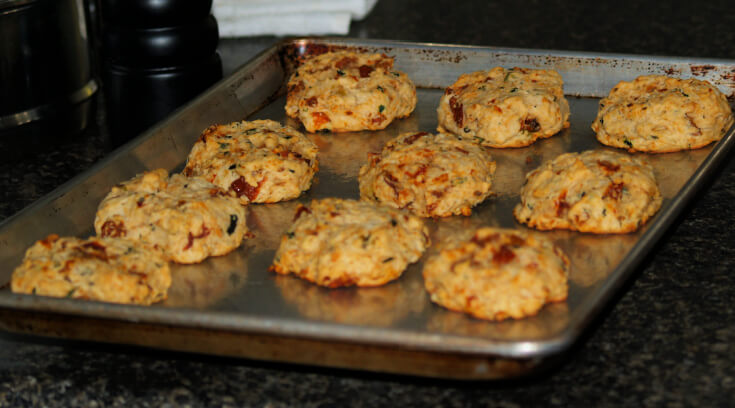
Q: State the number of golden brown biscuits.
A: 10